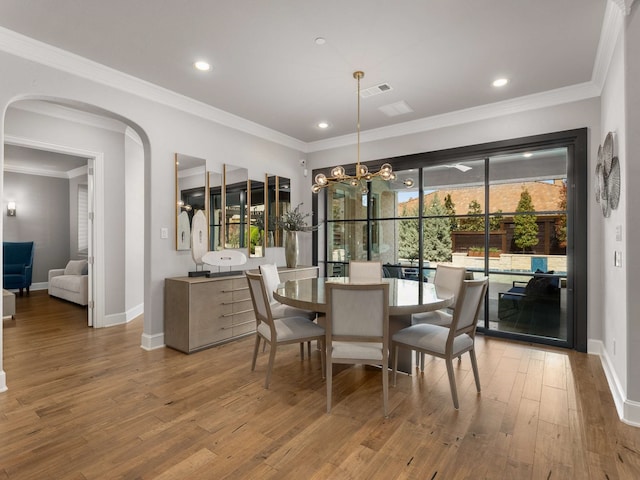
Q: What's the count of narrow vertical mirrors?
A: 6